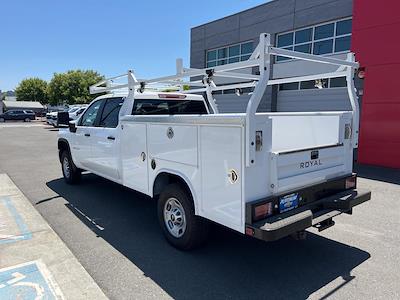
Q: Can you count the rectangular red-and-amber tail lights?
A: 2